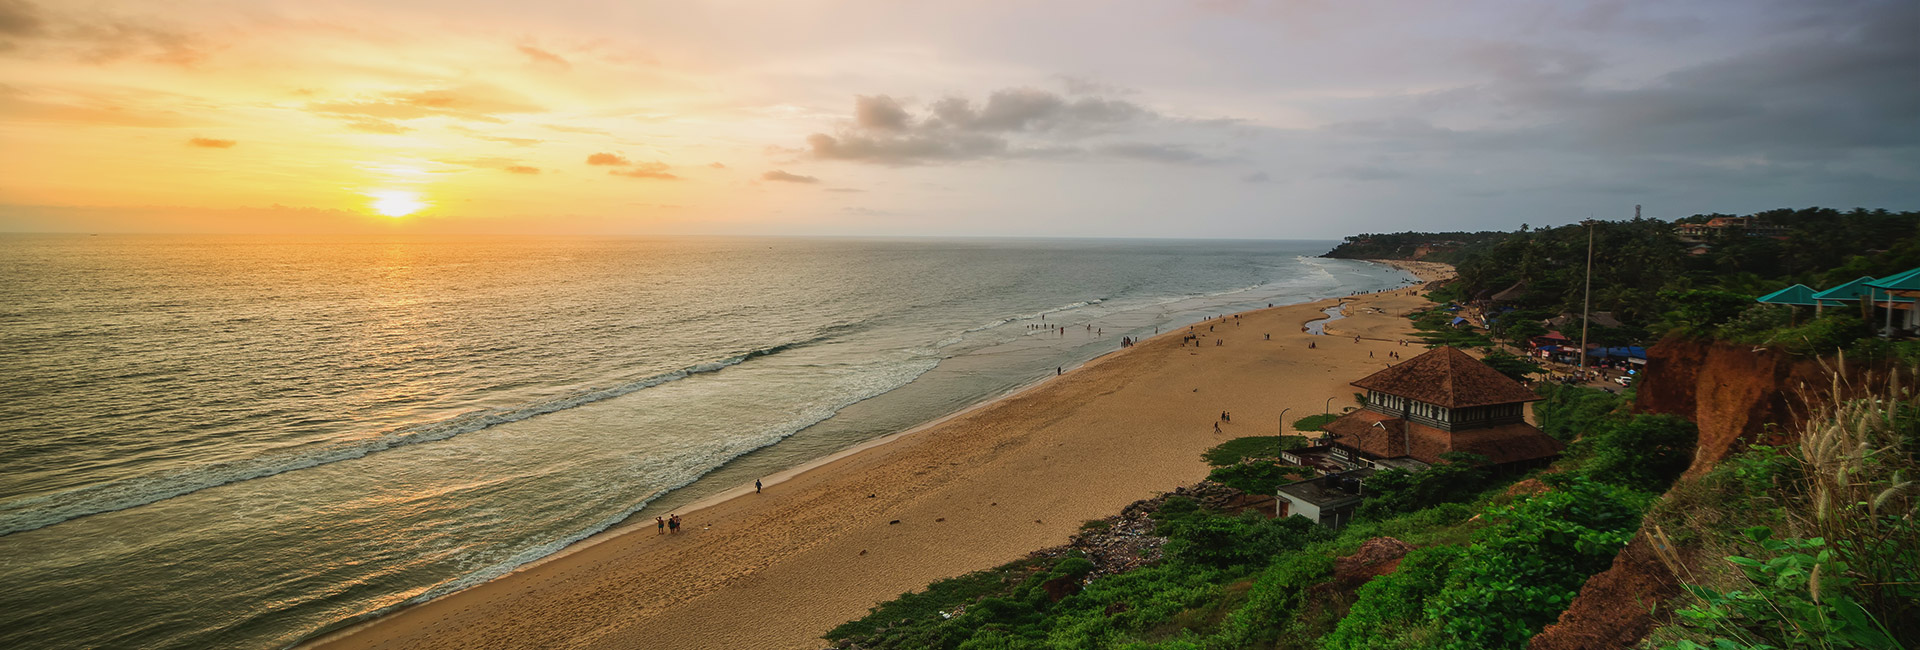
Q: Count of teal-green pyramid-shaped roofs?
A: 3